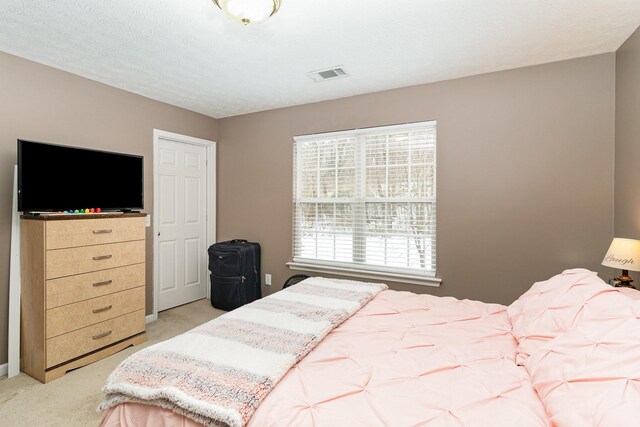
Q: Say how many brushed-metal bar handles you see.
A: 5